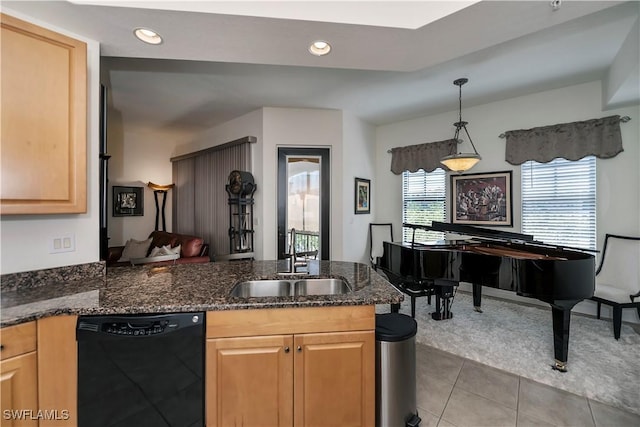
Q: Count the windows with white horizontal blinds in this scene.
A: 2